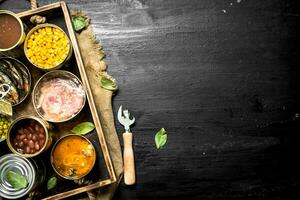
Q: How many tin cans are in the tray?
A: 8